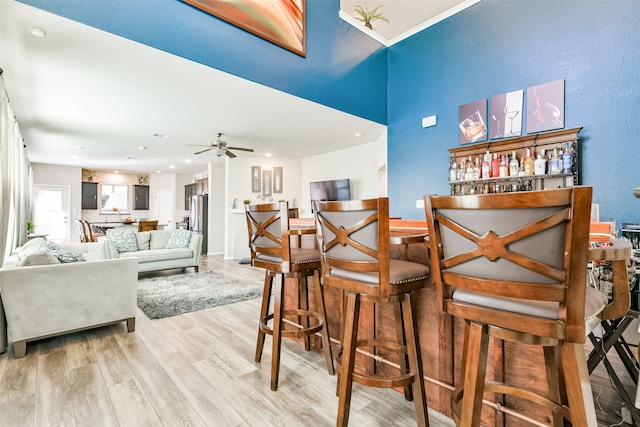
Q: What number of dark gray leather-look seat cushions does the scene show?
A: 3